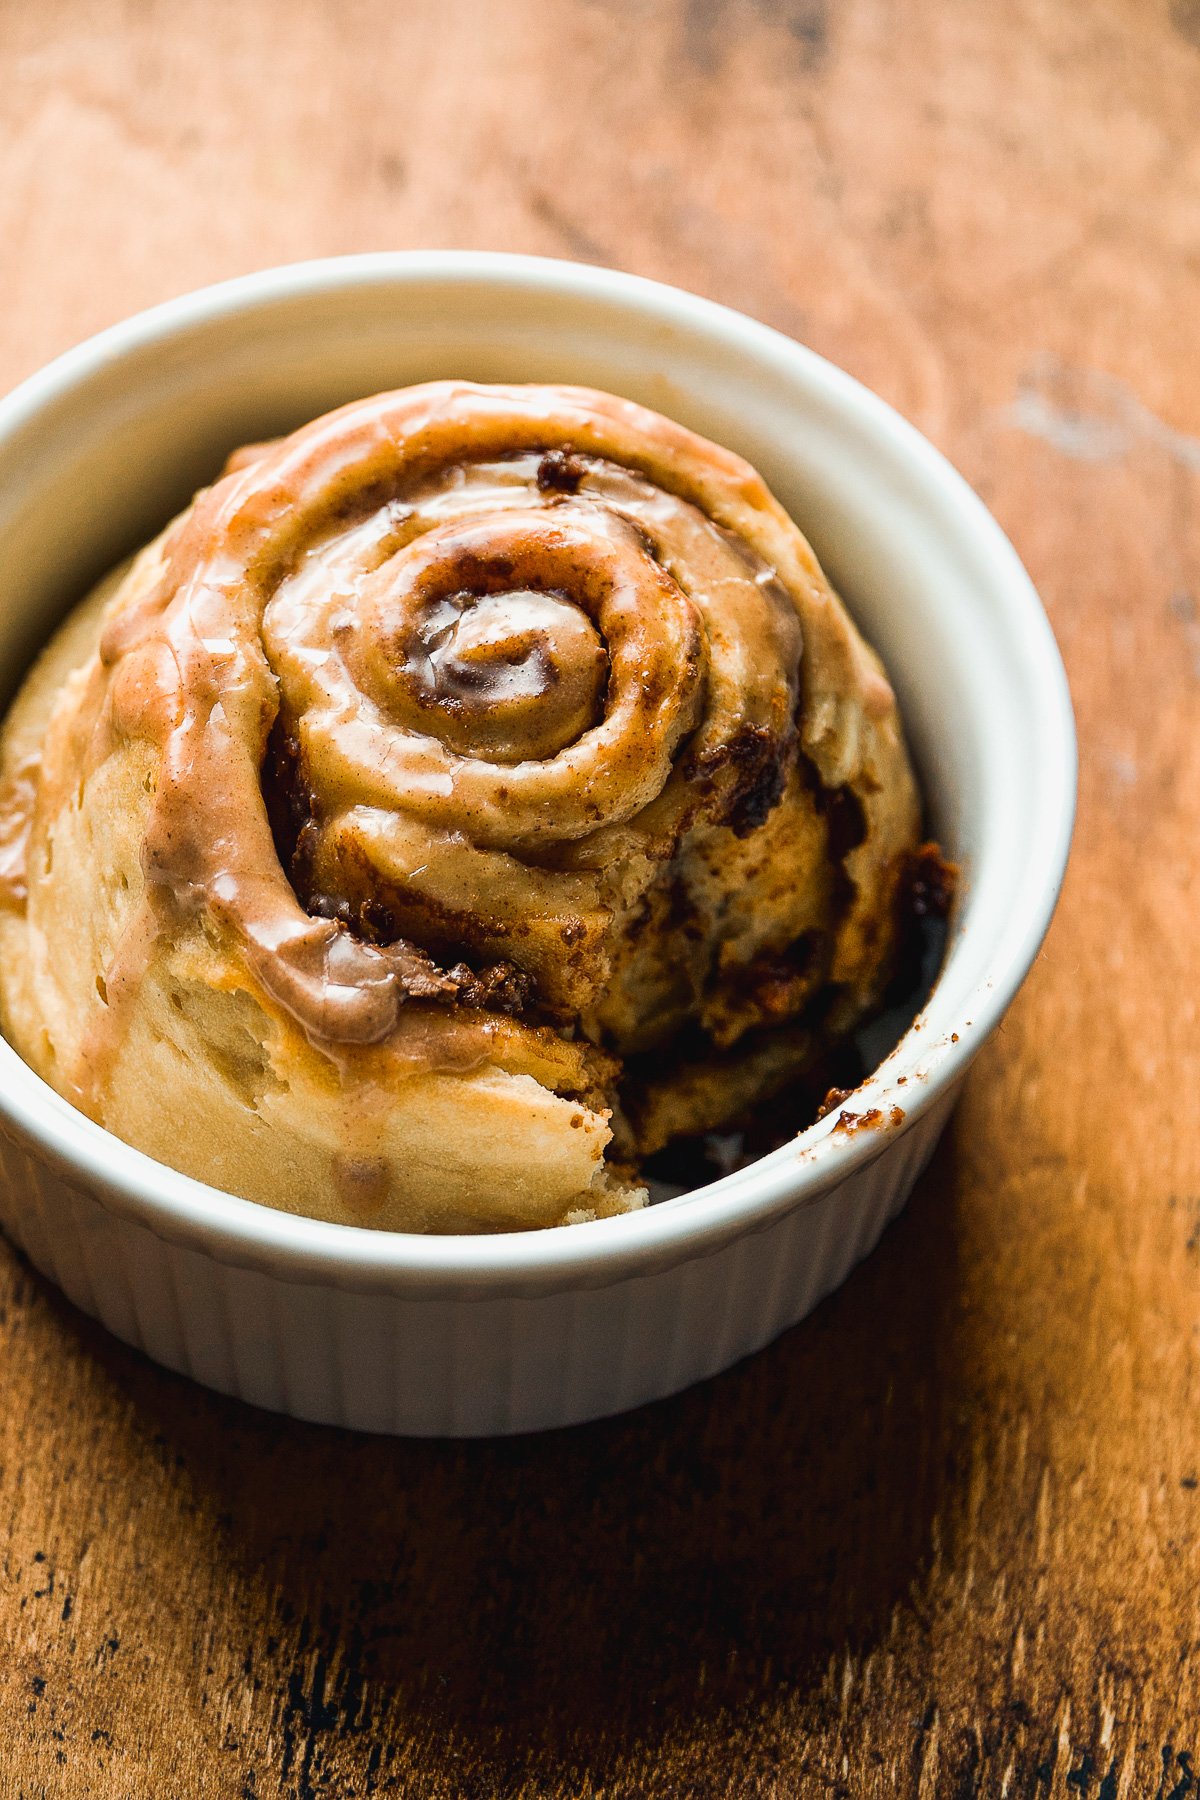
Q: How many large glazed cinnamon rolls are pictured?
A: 1